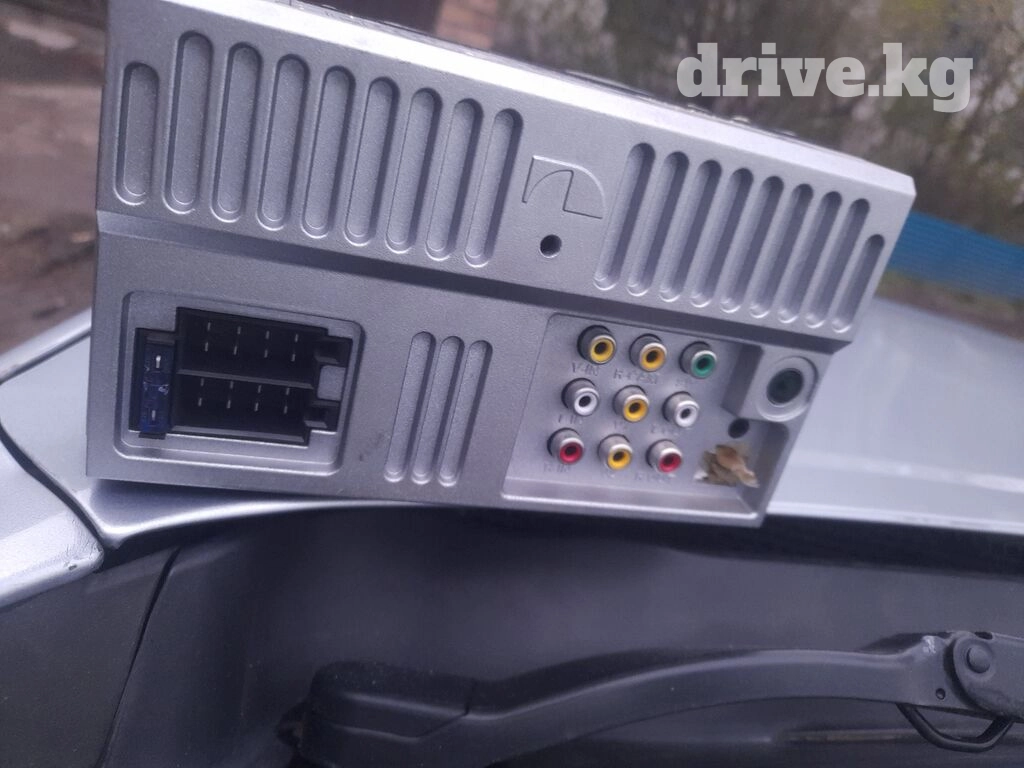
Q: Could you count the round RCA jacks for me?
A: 9